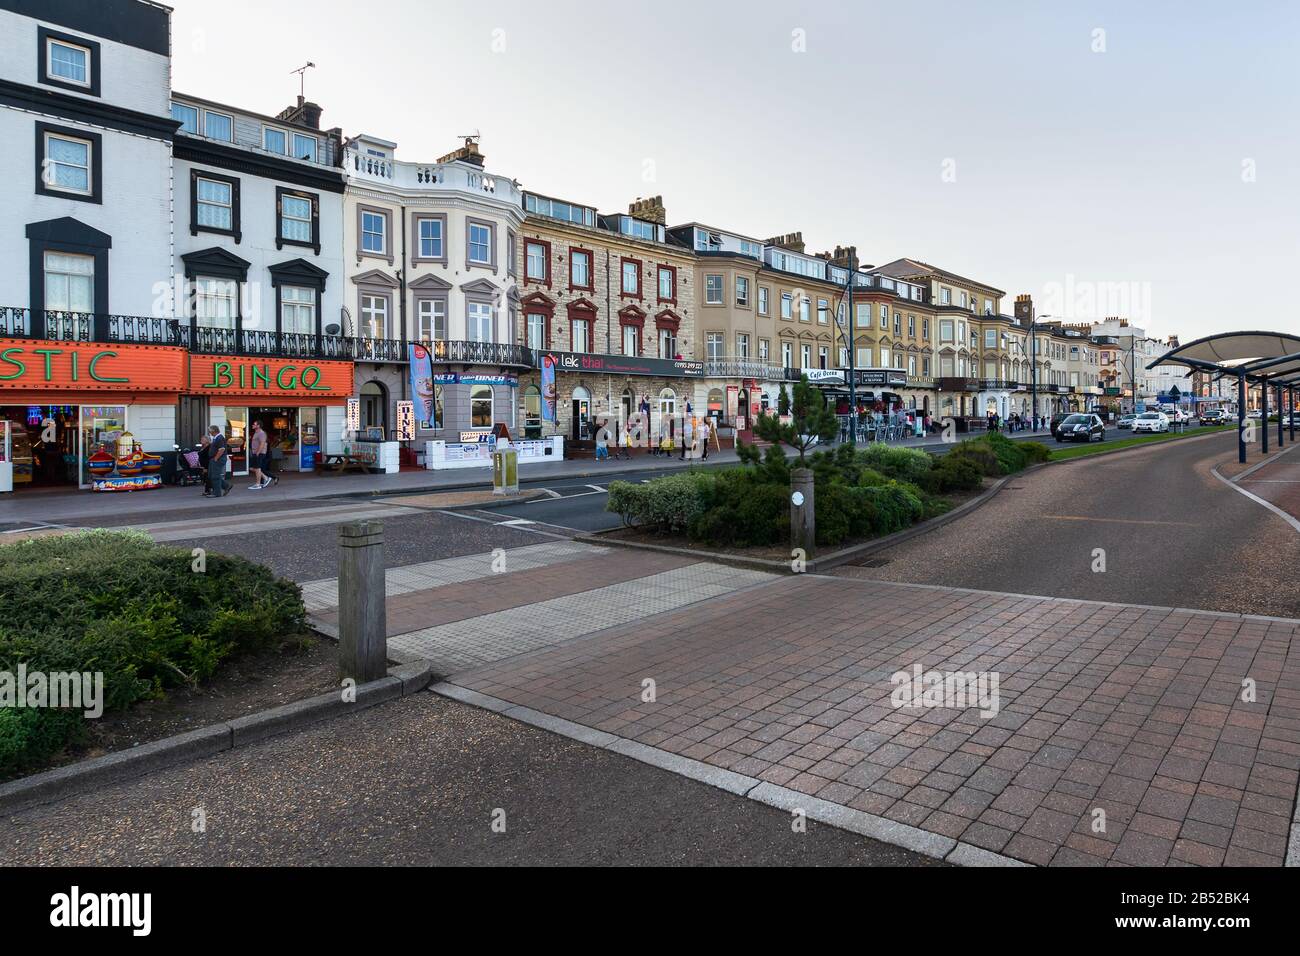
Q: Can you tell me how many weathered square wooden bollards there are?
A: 2